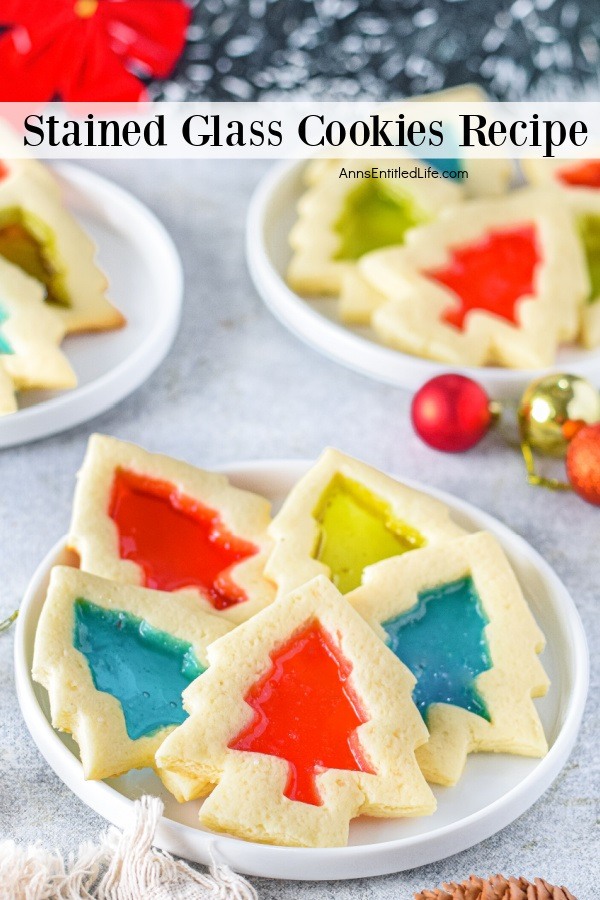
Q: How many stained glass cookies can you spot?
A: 13